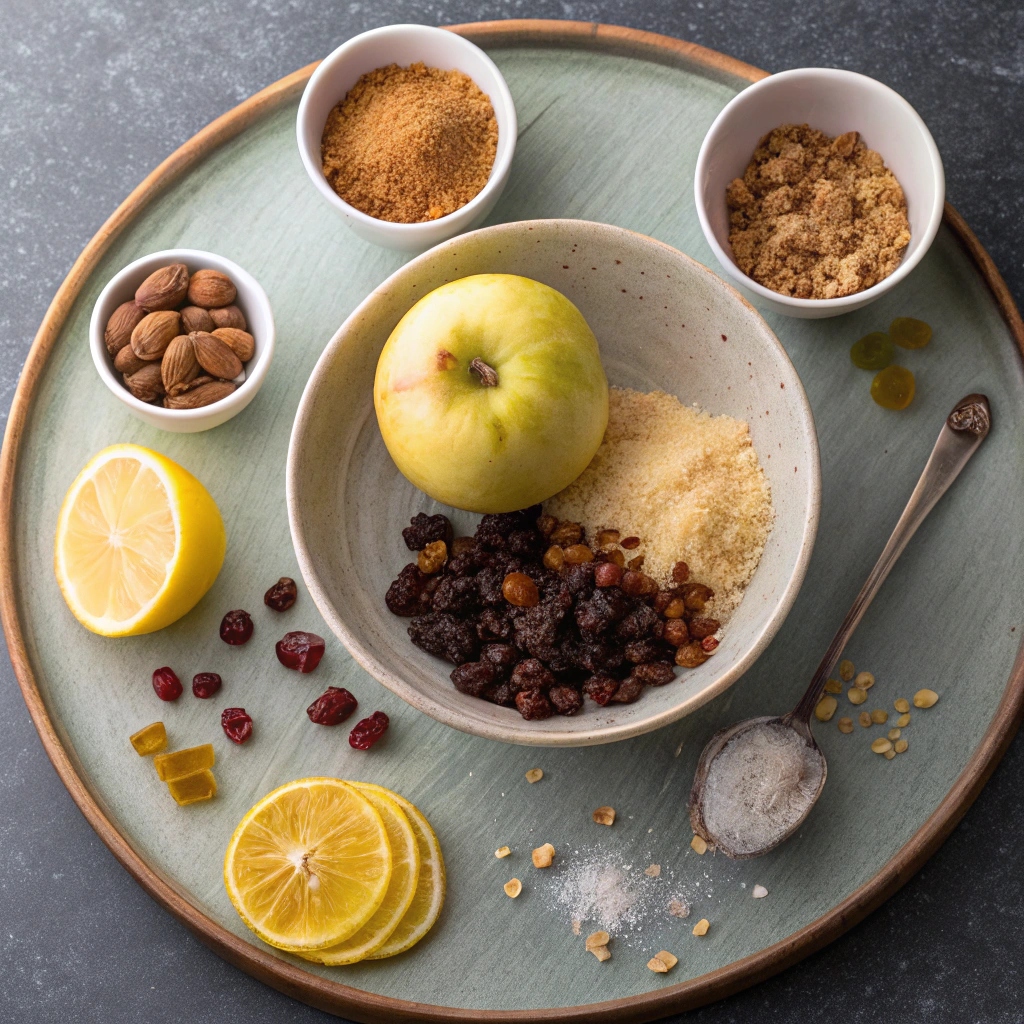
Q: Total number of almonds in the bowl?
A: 12